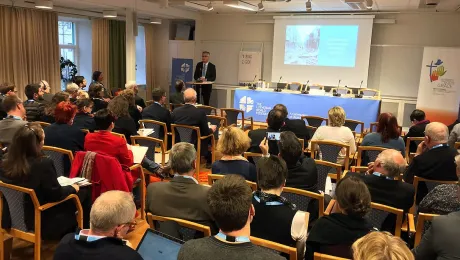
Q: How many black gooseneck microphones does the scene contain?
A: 5